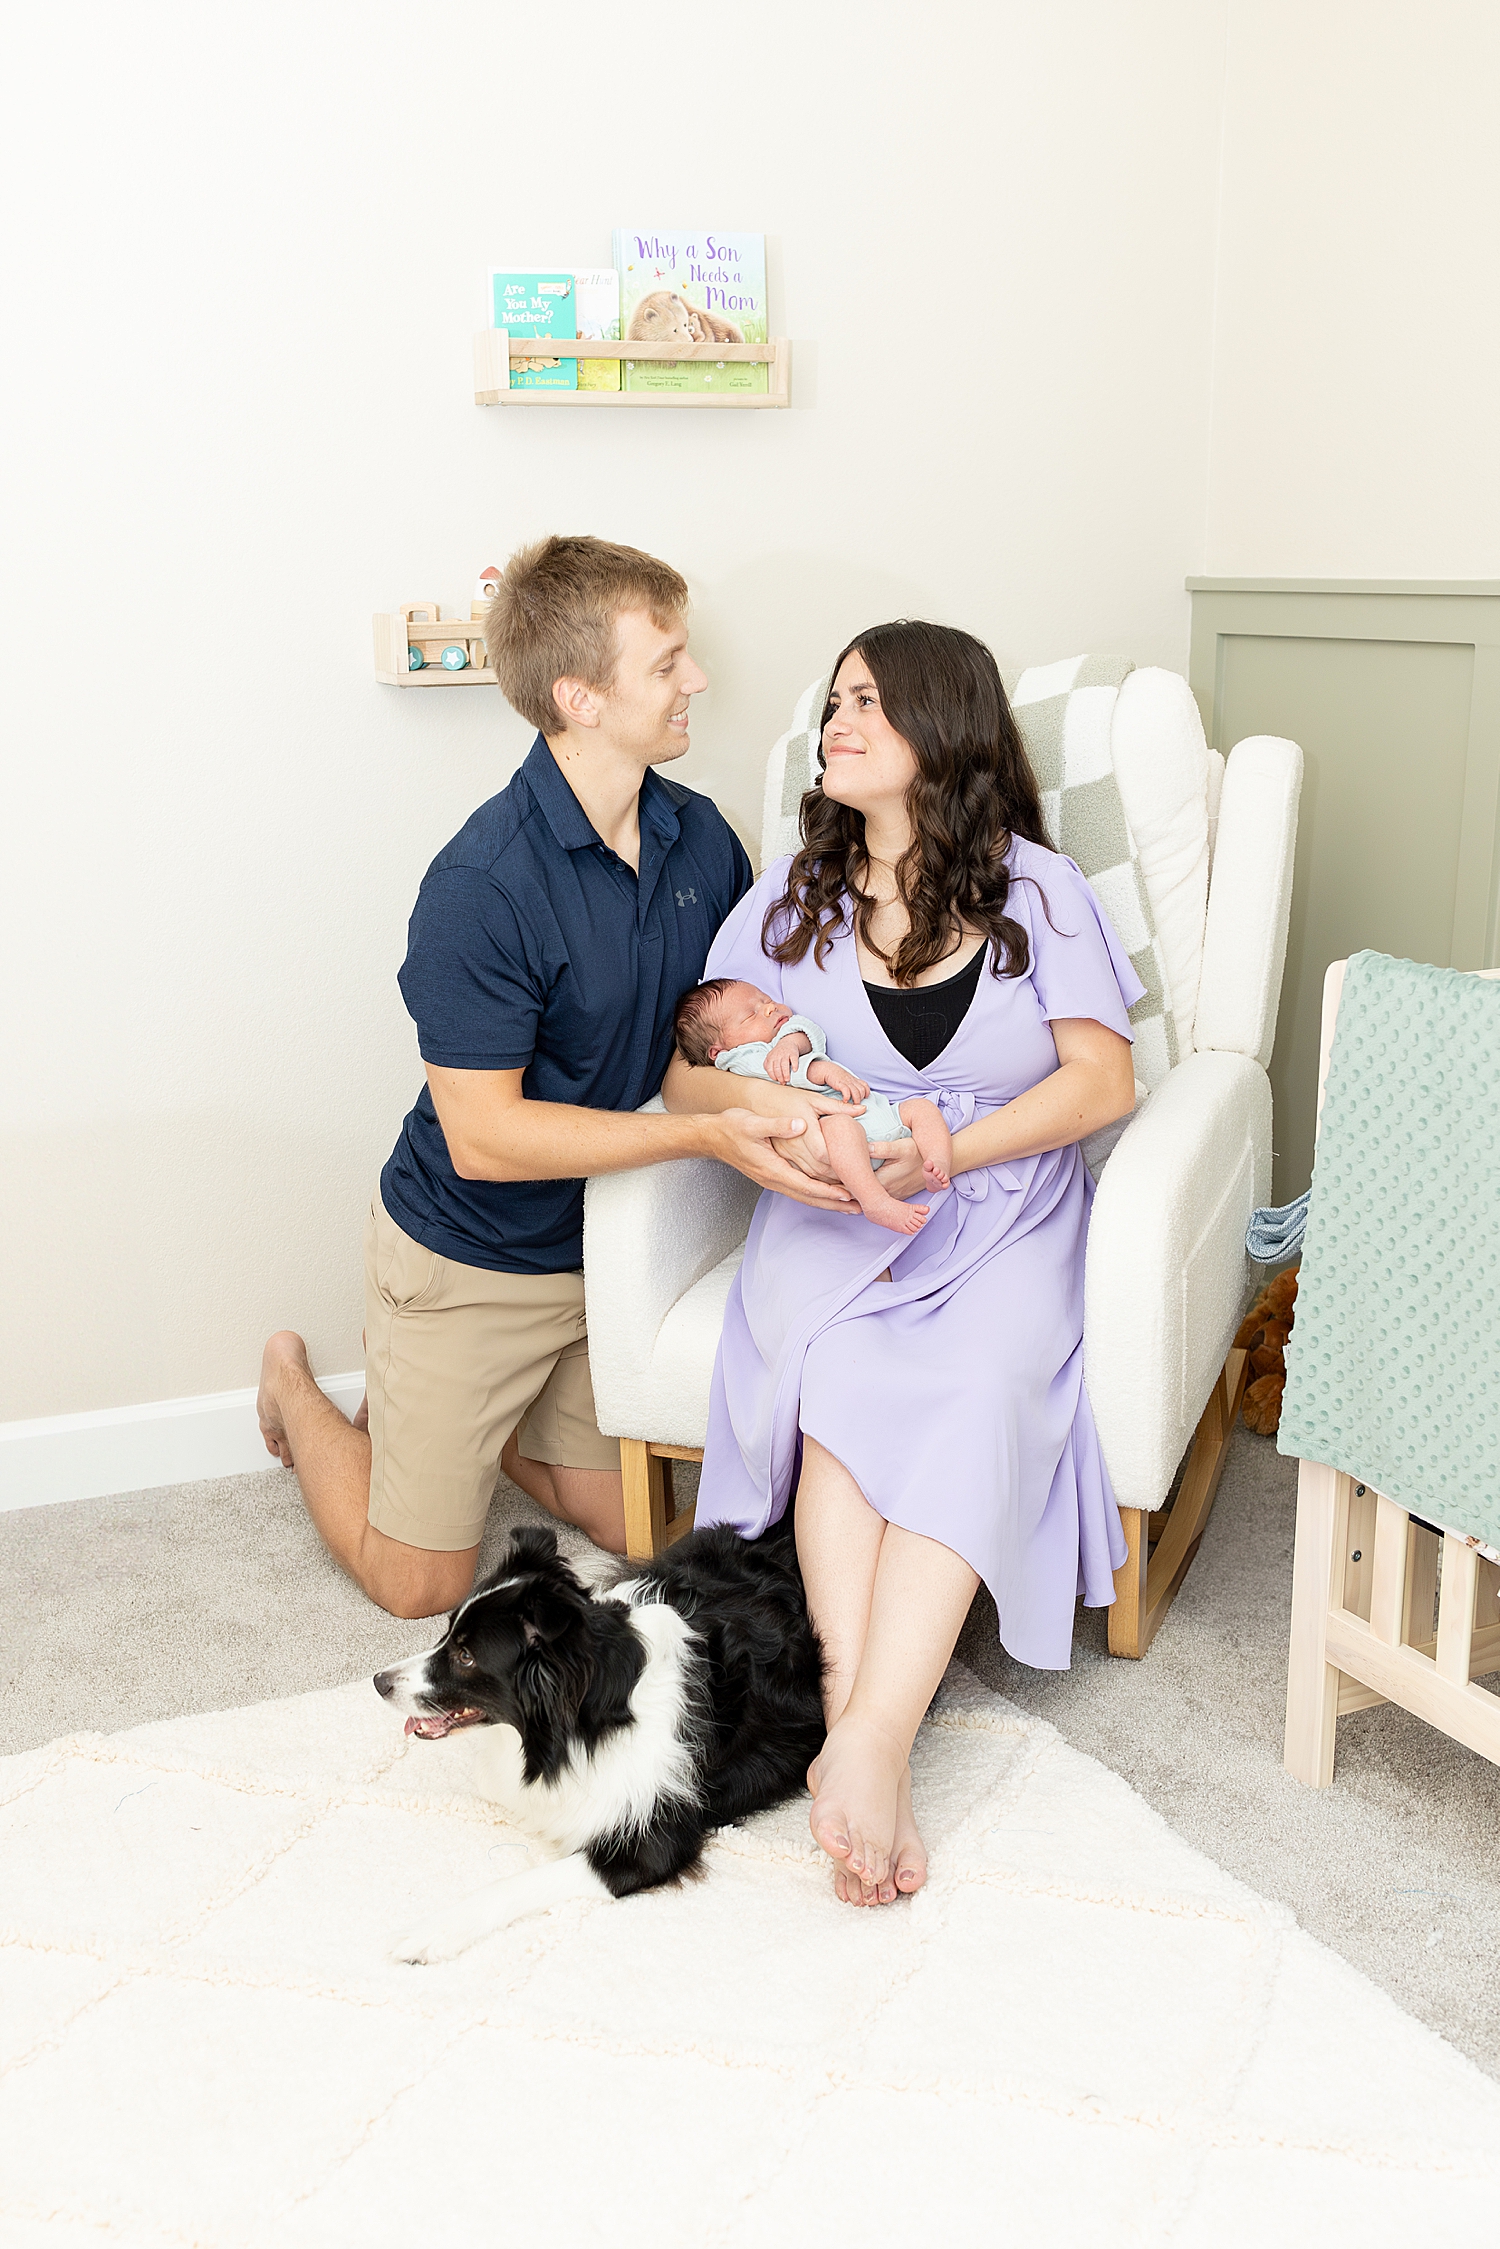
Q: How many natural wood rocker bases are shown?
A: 2